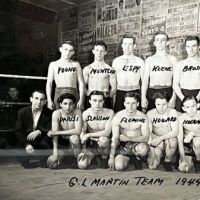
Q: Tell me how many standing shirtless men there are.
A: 5